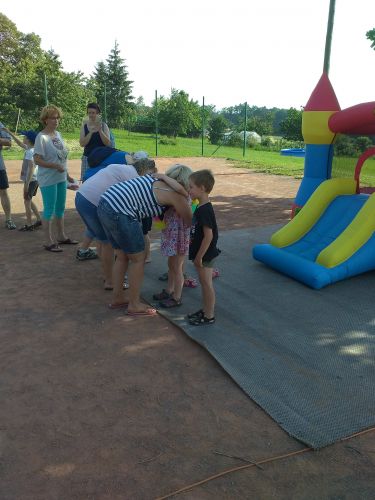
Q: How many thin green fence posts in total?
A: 5